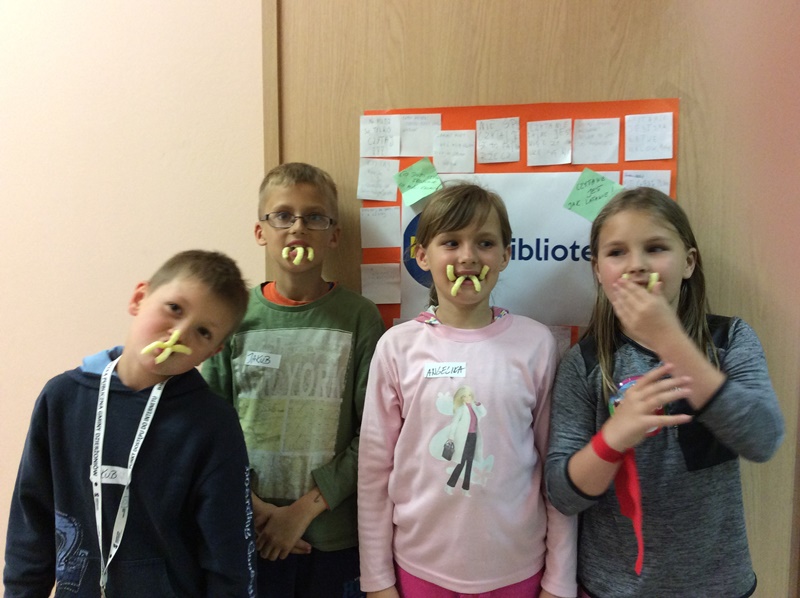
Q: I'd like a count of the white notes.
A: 11